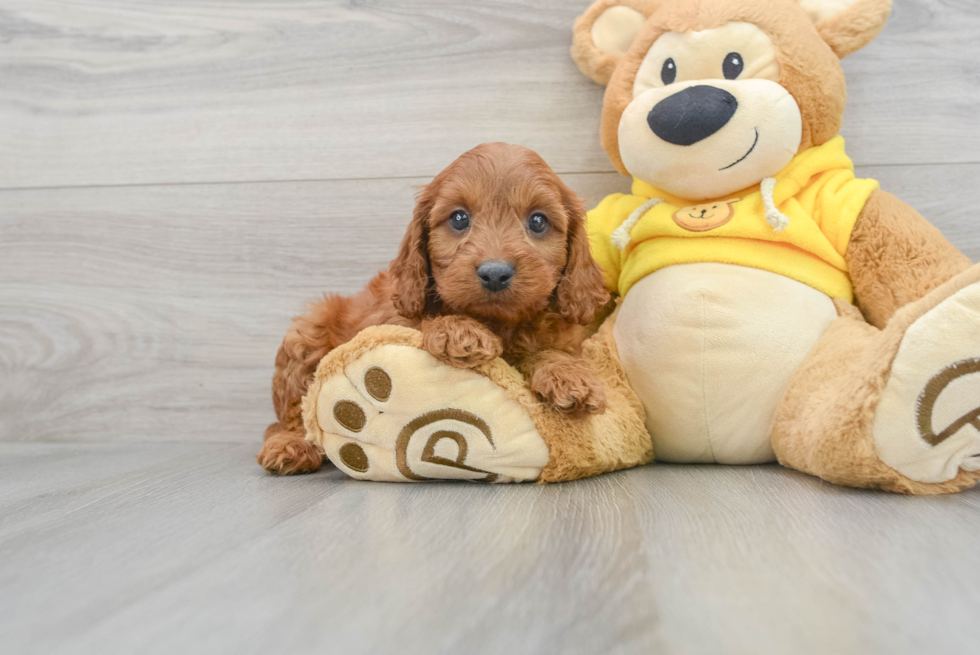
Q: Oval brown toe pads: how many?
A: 3